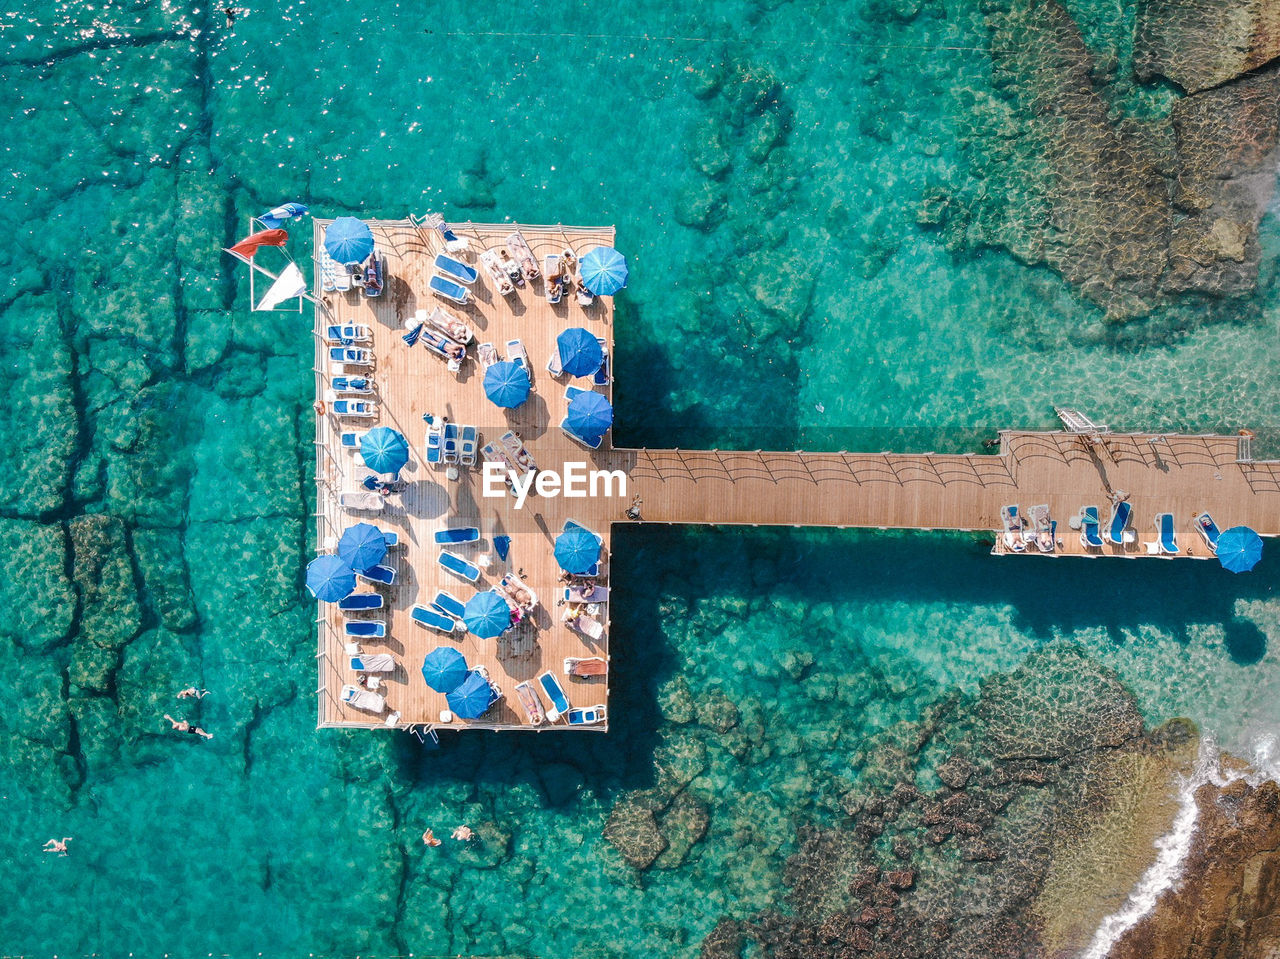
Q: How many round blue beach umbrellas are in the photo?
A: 13